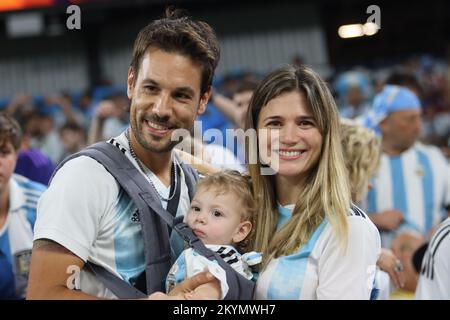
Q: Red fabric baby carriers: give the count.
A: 0